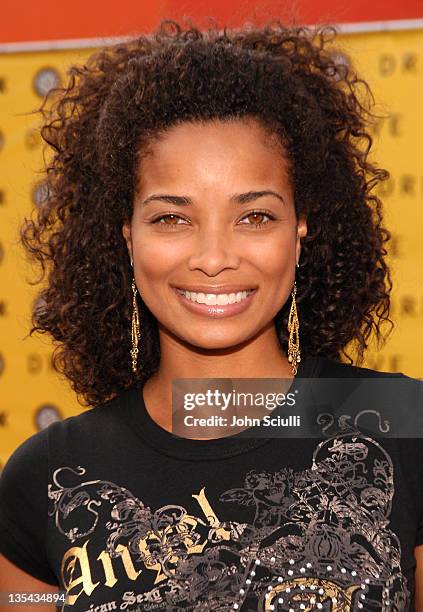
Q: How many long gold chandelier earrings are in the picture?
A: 2